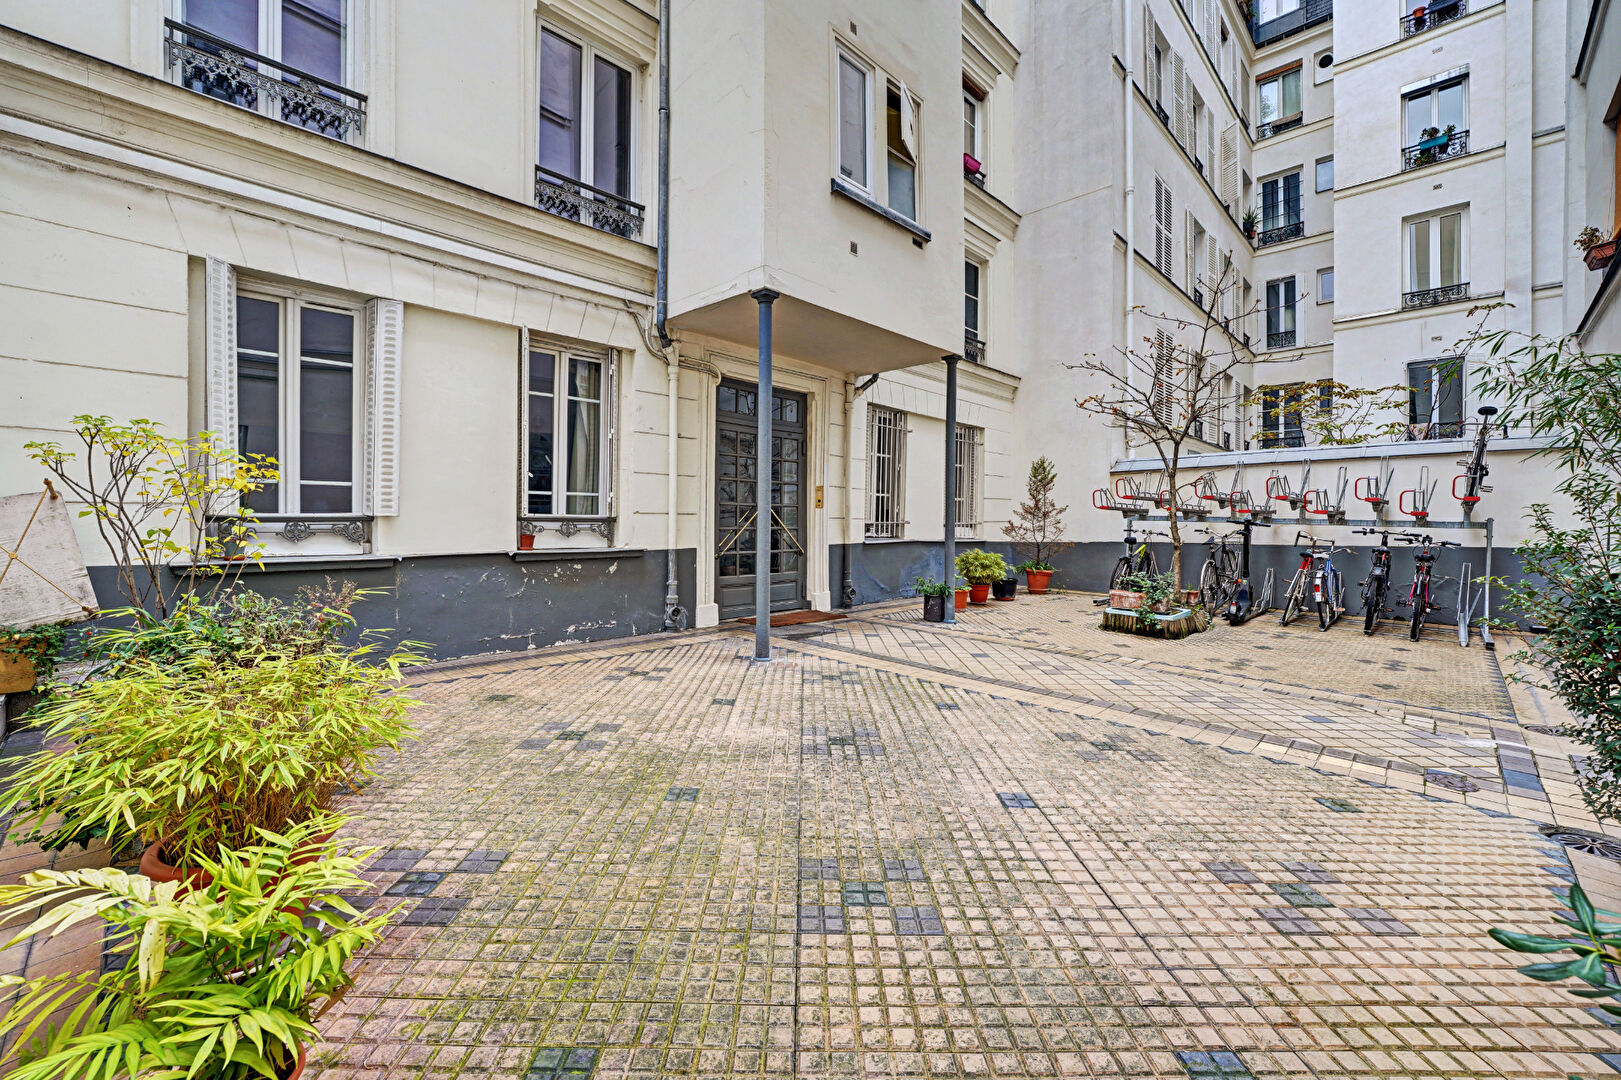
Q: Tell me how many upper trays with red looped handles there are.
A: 10